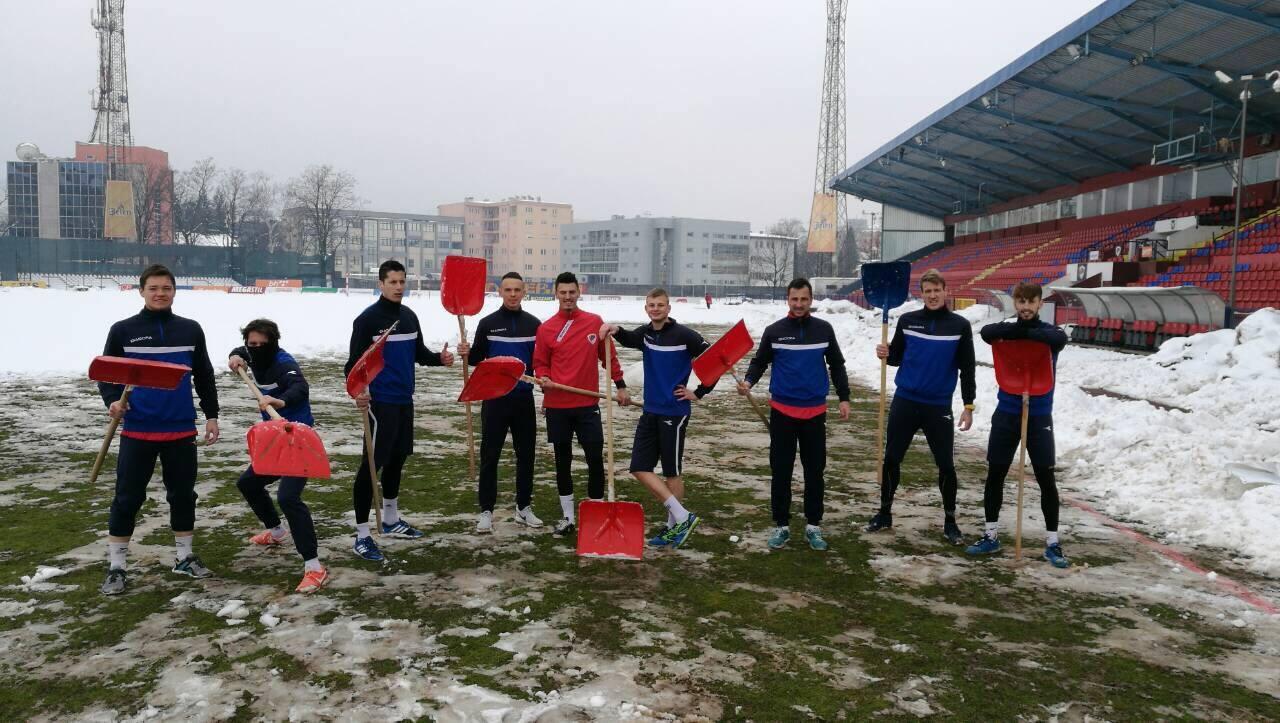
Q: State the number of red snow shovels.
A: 8